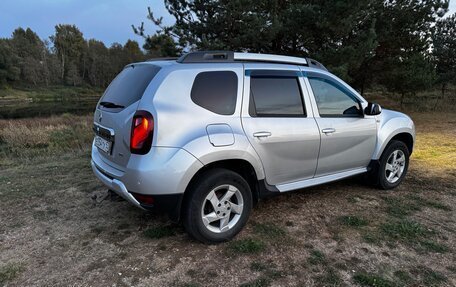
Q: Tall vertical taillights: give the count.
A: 1